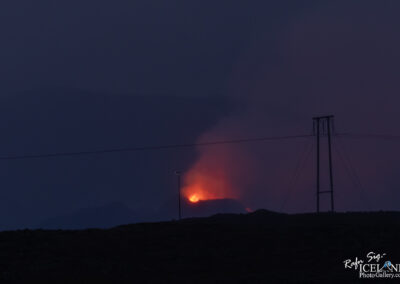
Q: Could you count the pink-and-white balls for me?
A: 0